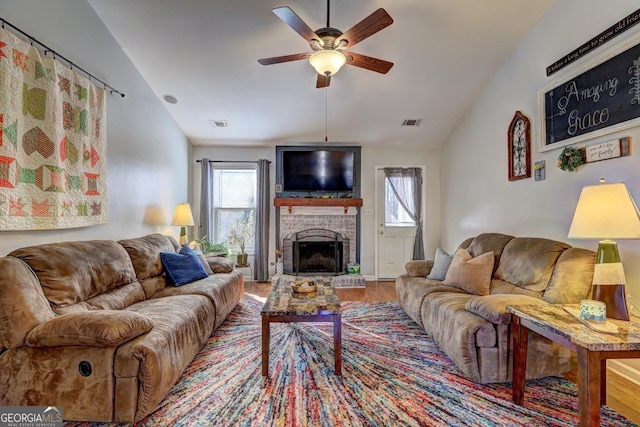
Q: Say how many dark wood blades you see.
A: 5